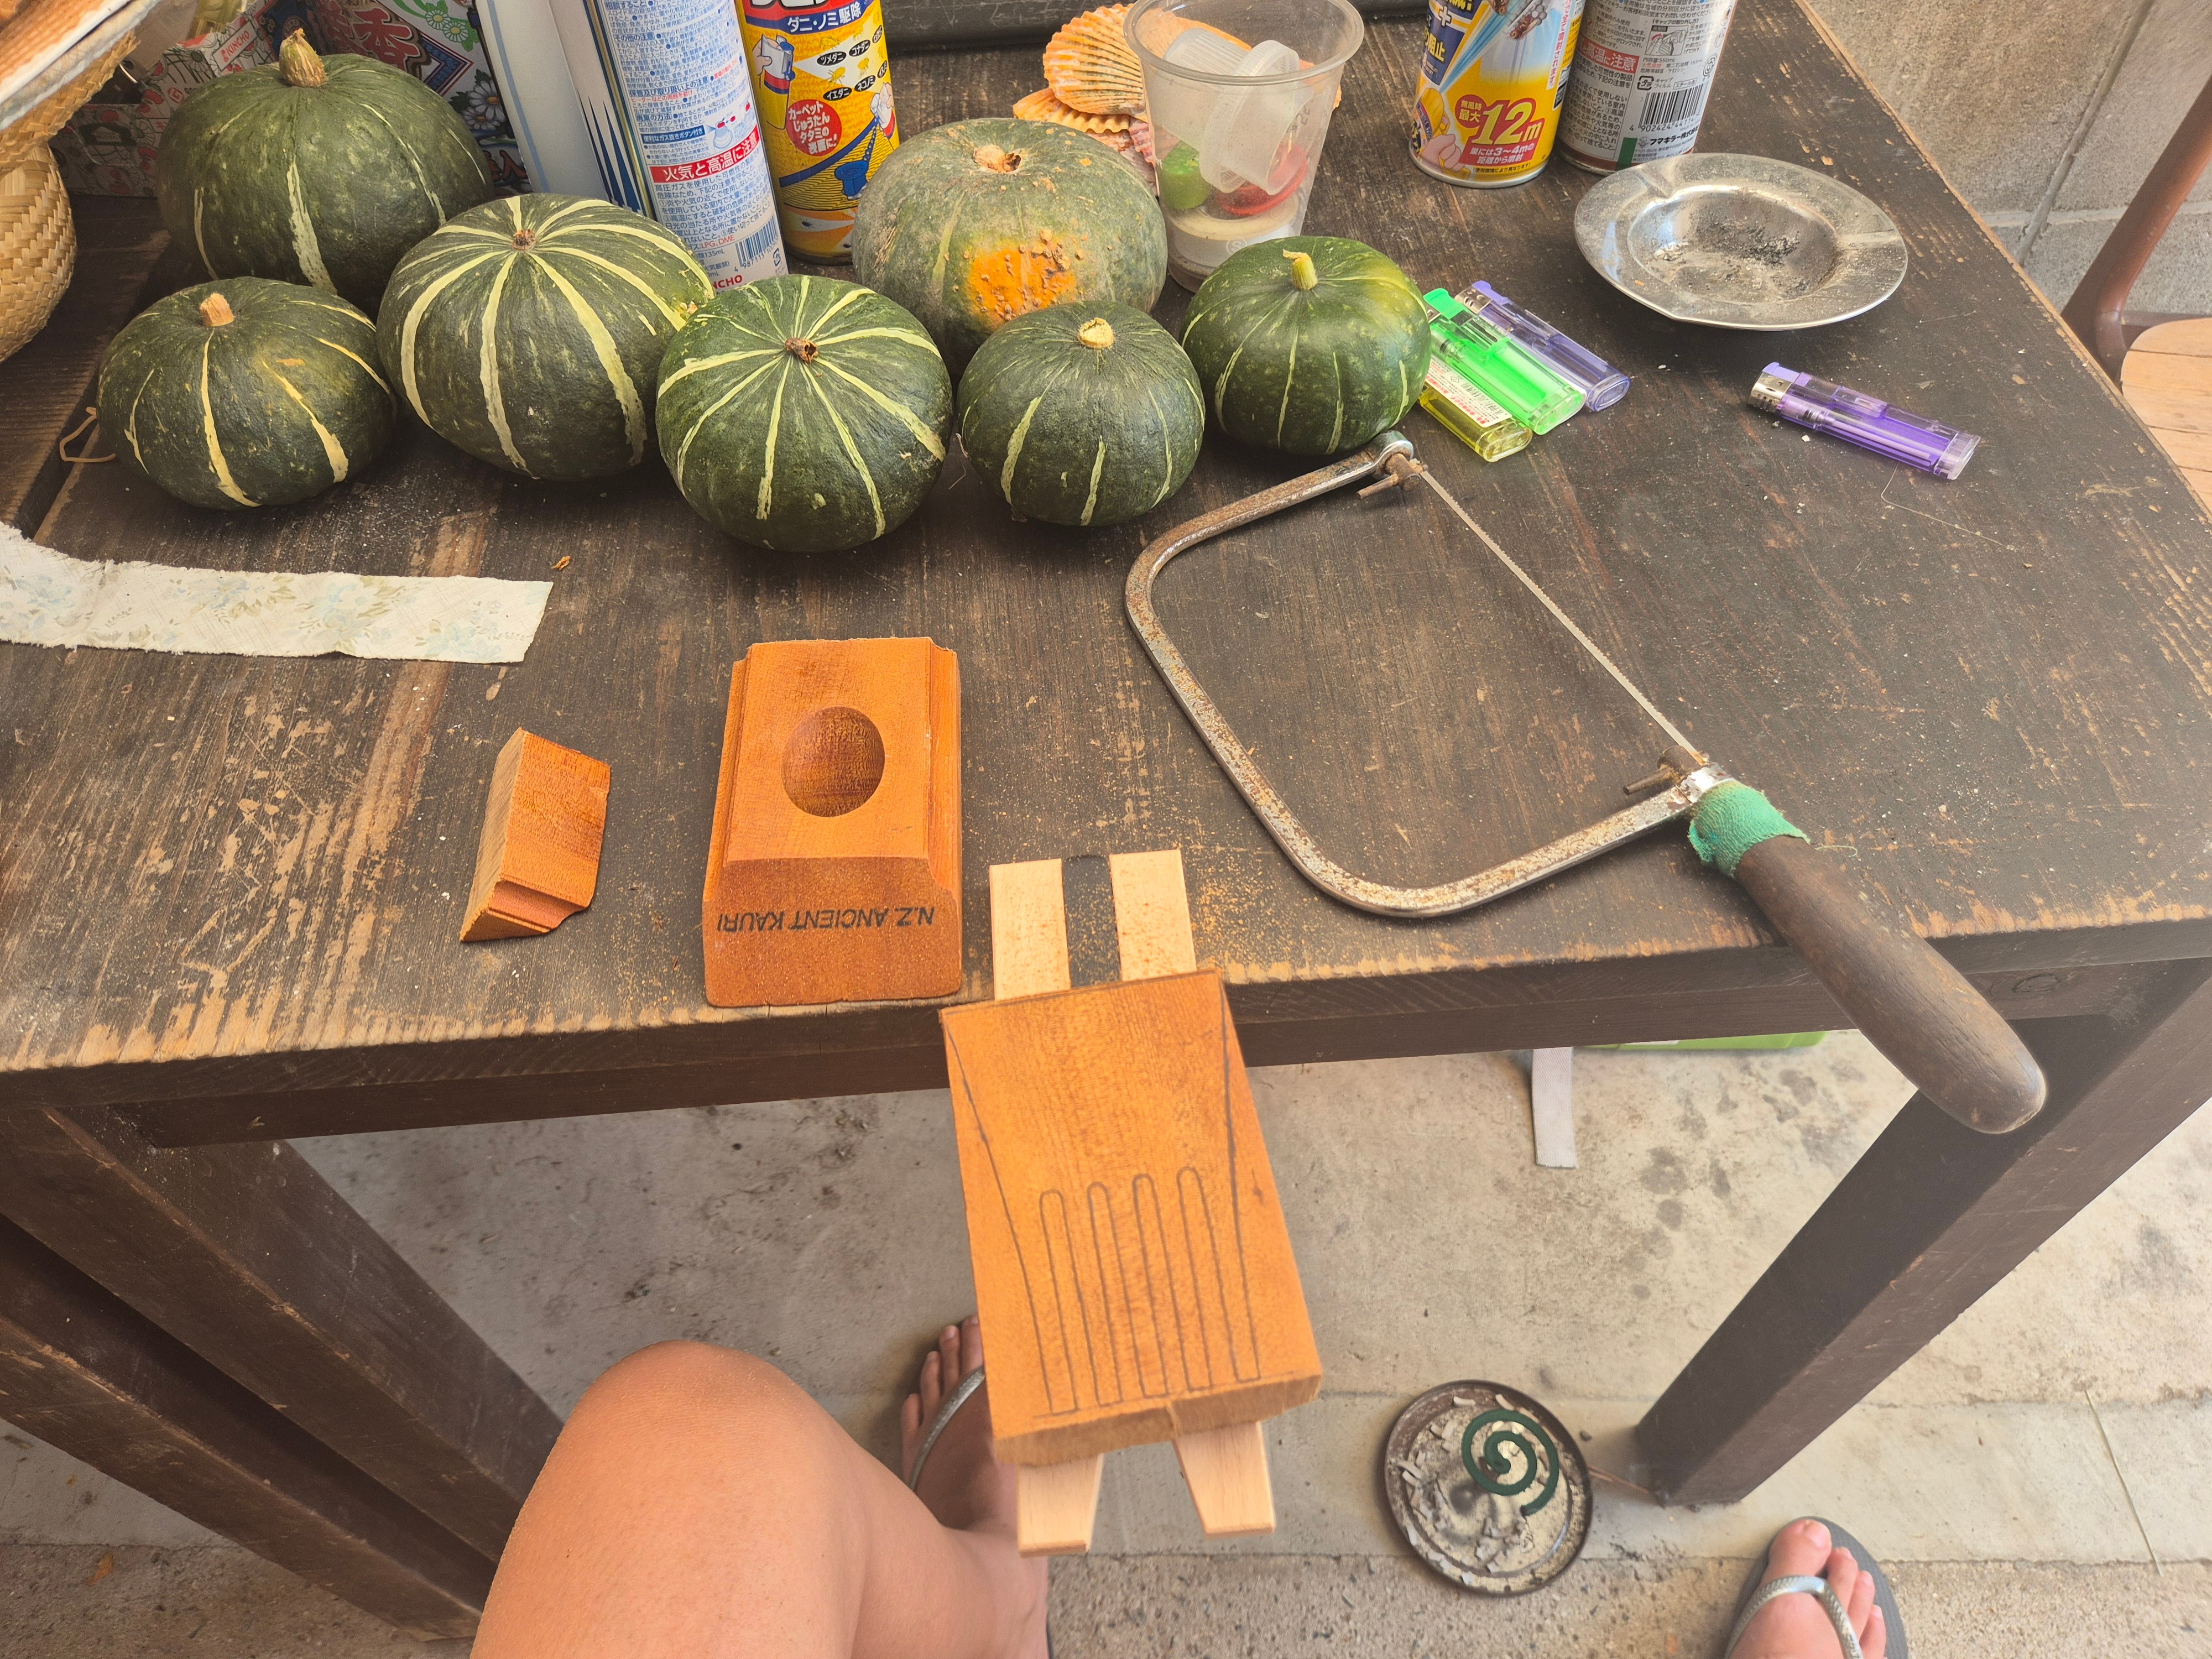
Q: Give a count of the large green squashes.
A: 7